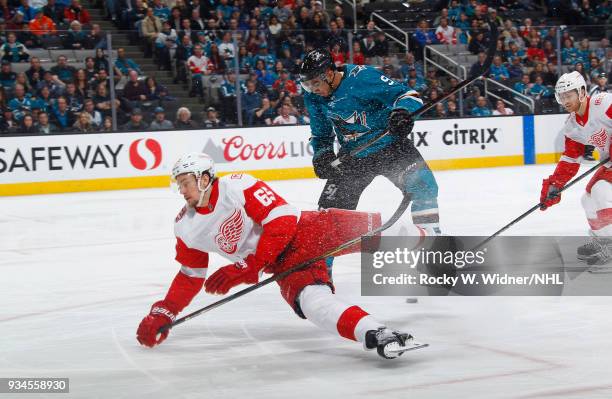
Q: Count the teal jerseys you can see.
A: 1